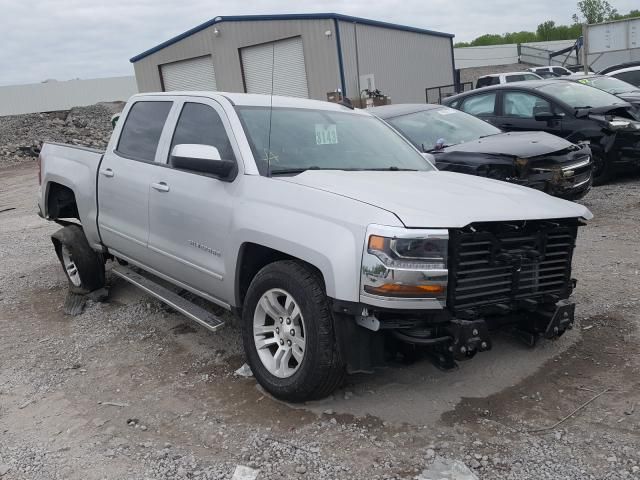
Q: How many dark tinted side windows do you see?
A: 2